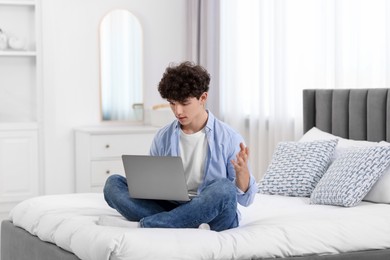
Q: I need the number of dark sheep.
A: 0